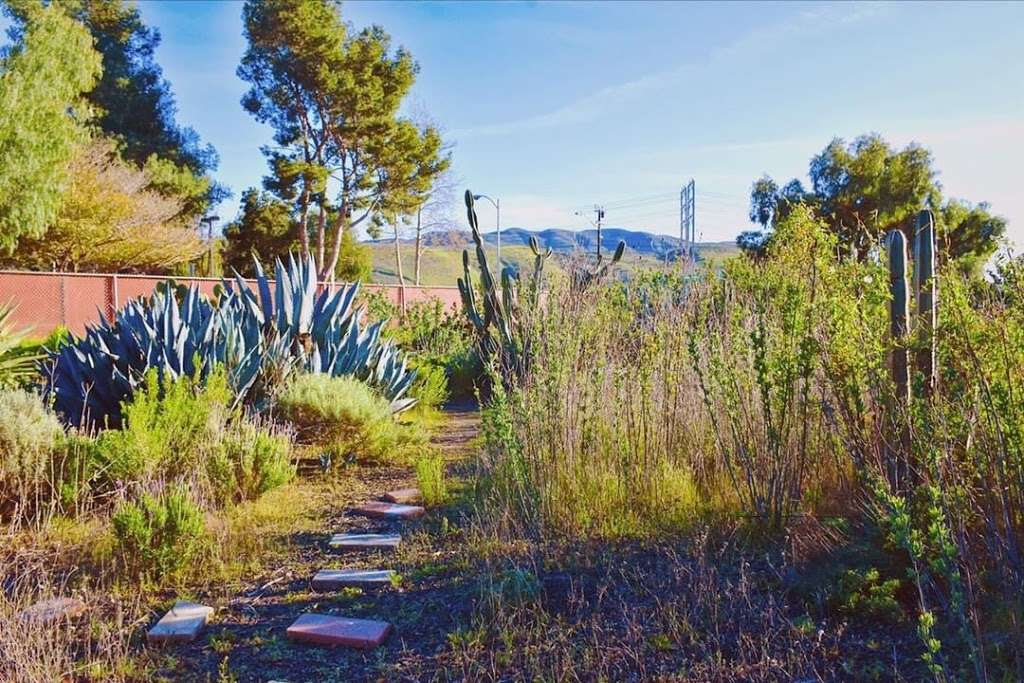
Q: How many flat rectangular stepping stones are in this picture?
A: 7